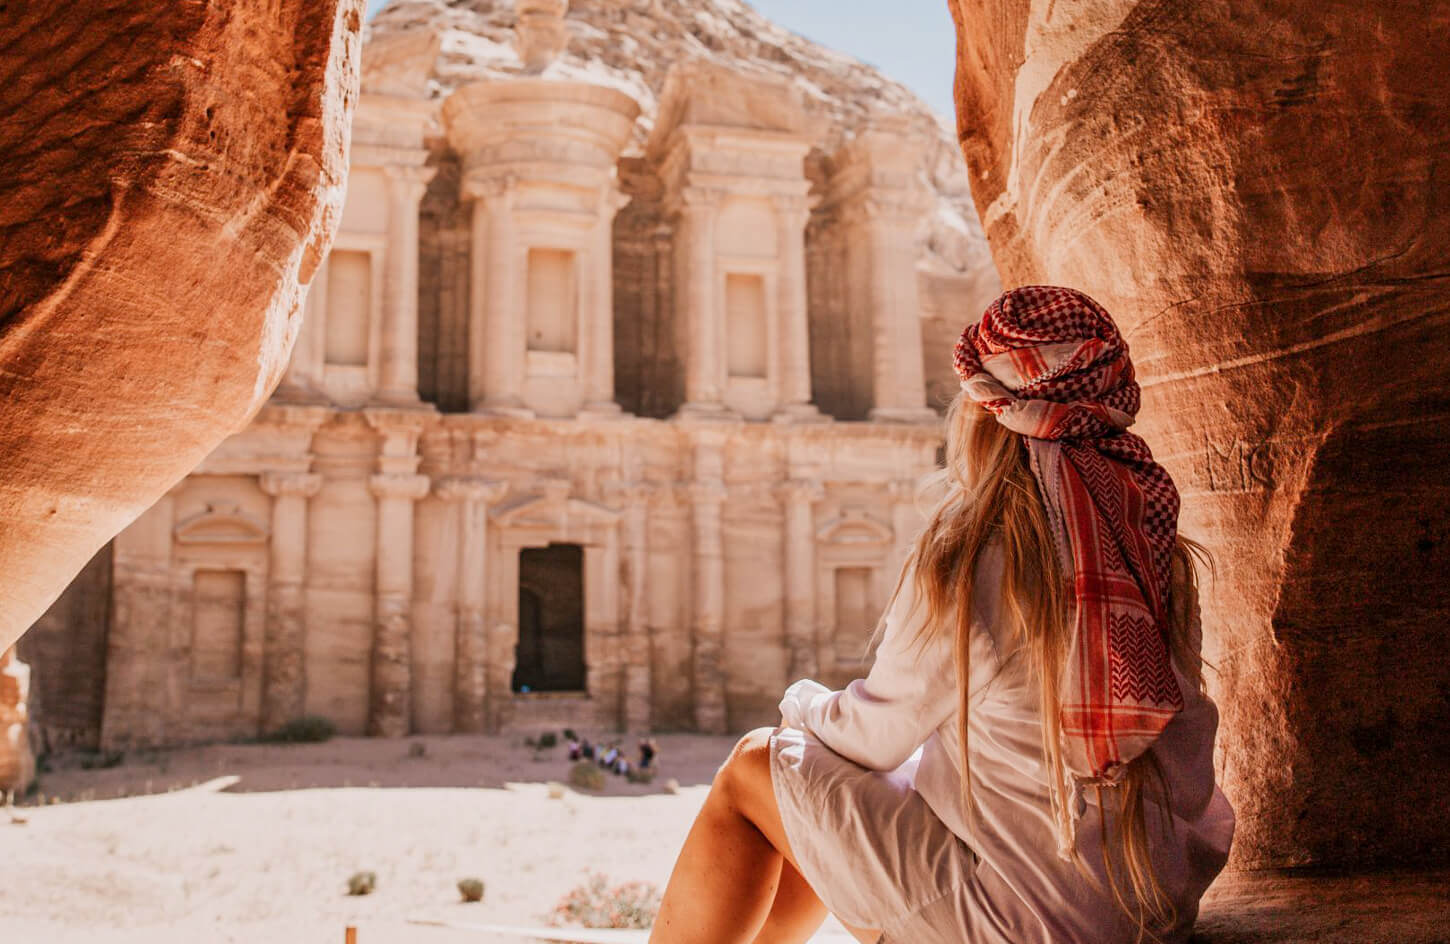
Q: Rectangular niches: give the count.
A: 5